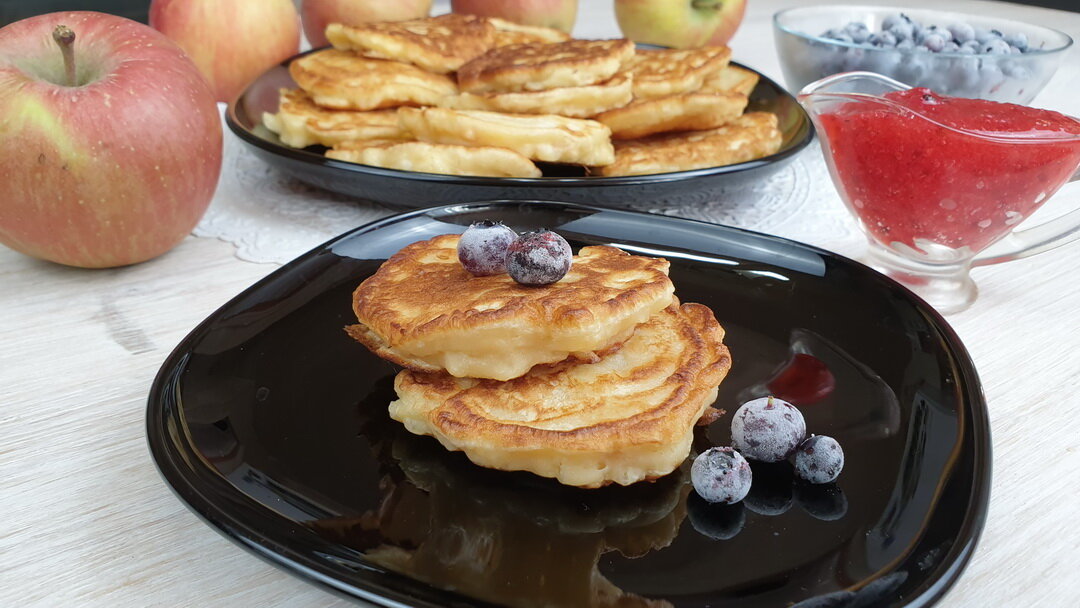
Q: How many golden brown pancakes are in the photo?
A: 14